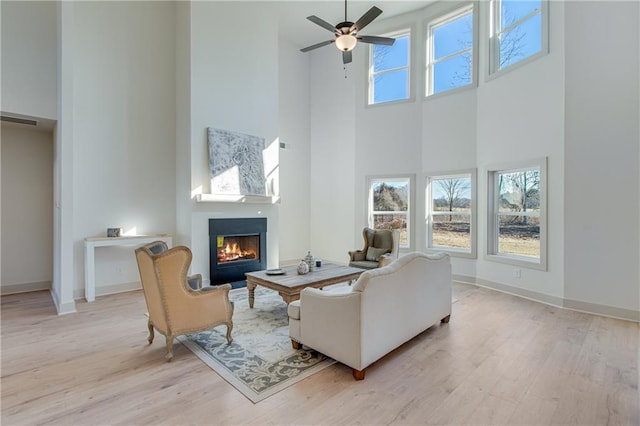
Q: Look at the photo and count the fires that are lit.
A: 1